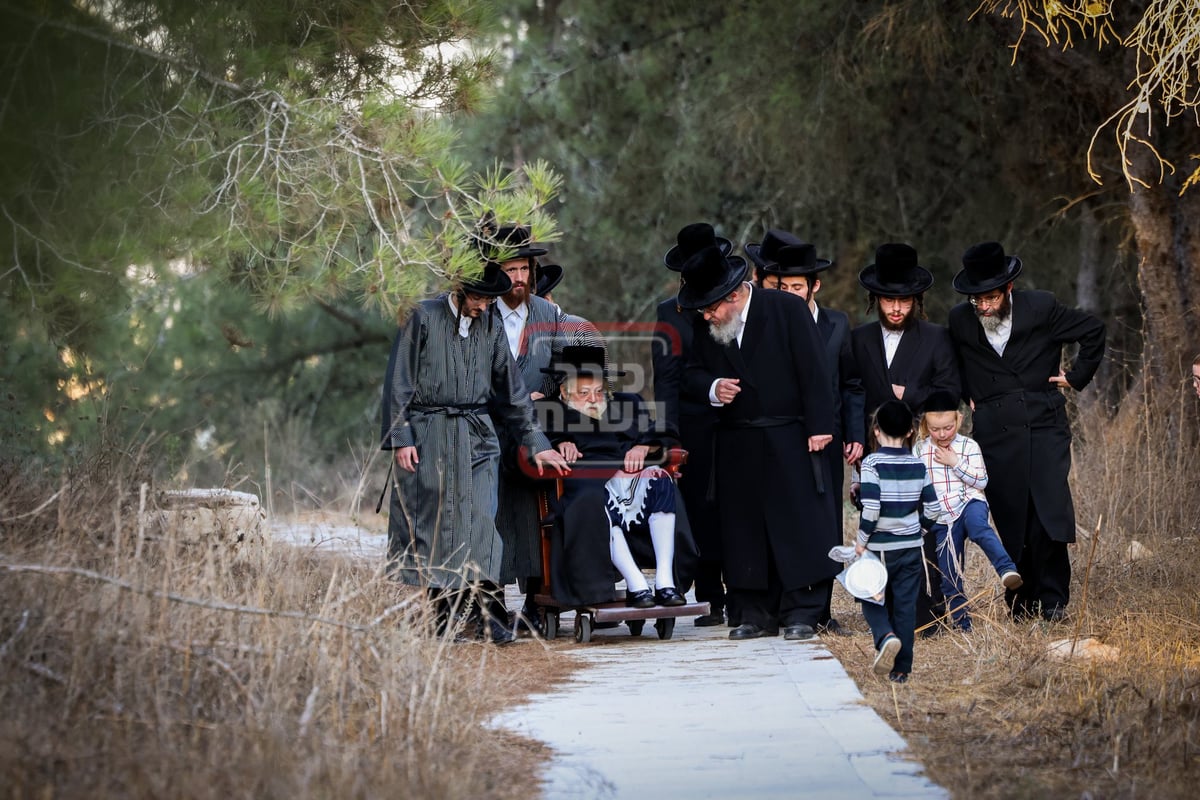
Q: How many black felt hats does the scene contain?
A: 10